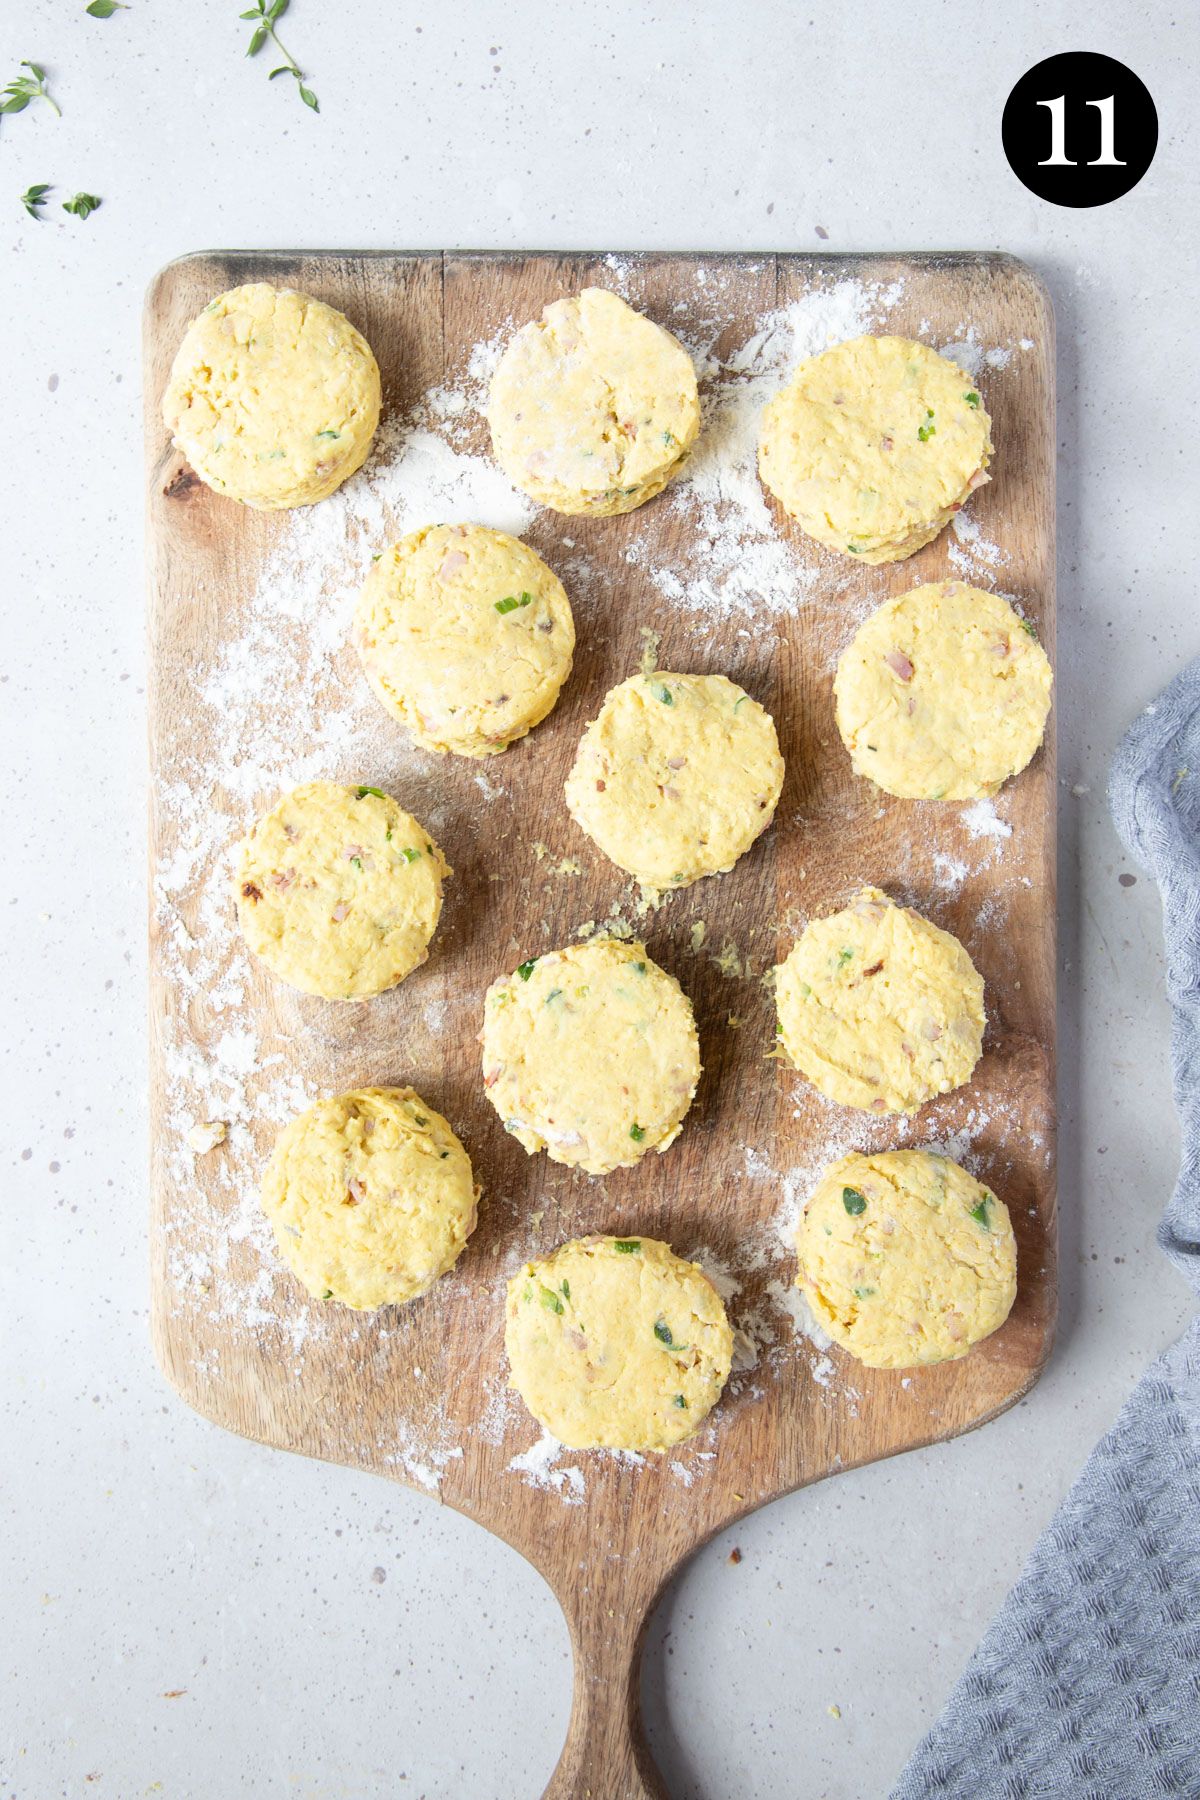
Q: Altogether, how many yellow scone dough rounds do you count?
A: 12